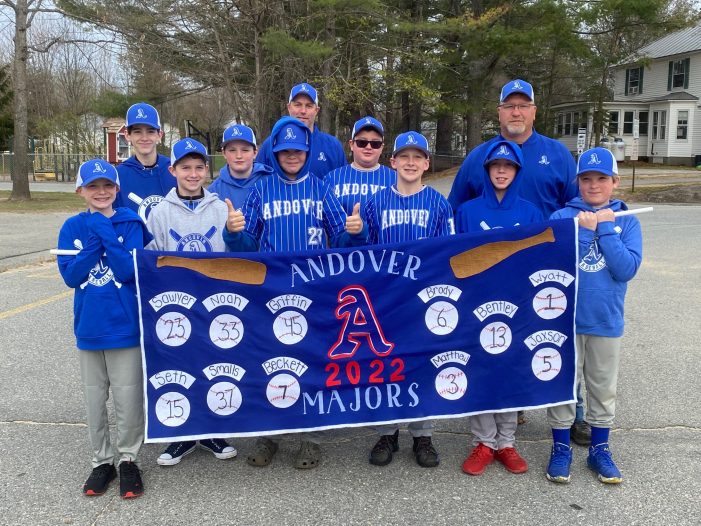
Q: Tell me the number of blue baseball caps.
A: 11